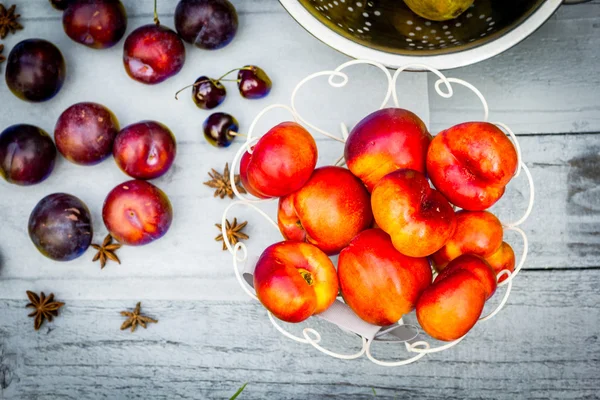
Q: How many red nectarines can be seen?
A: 10